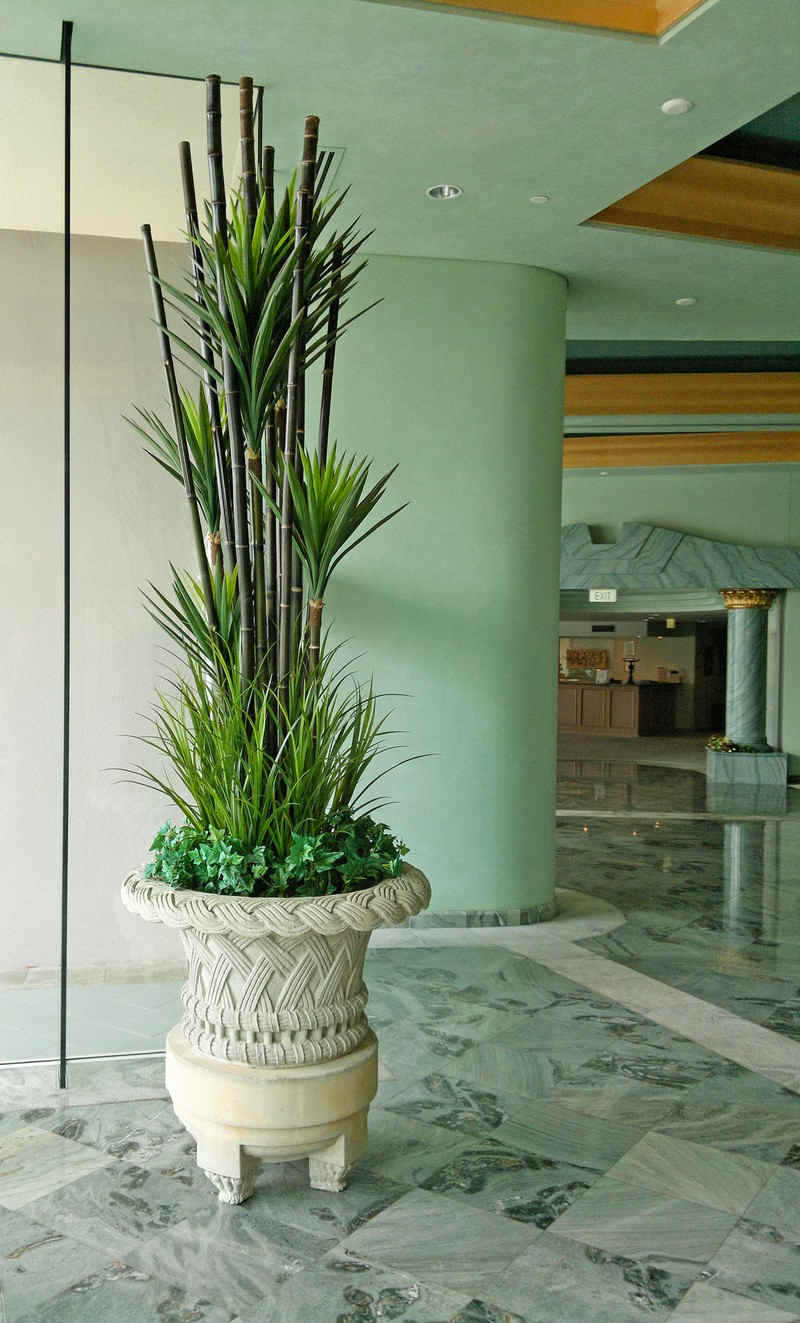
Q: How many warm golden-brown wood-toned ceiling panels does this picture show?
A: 4